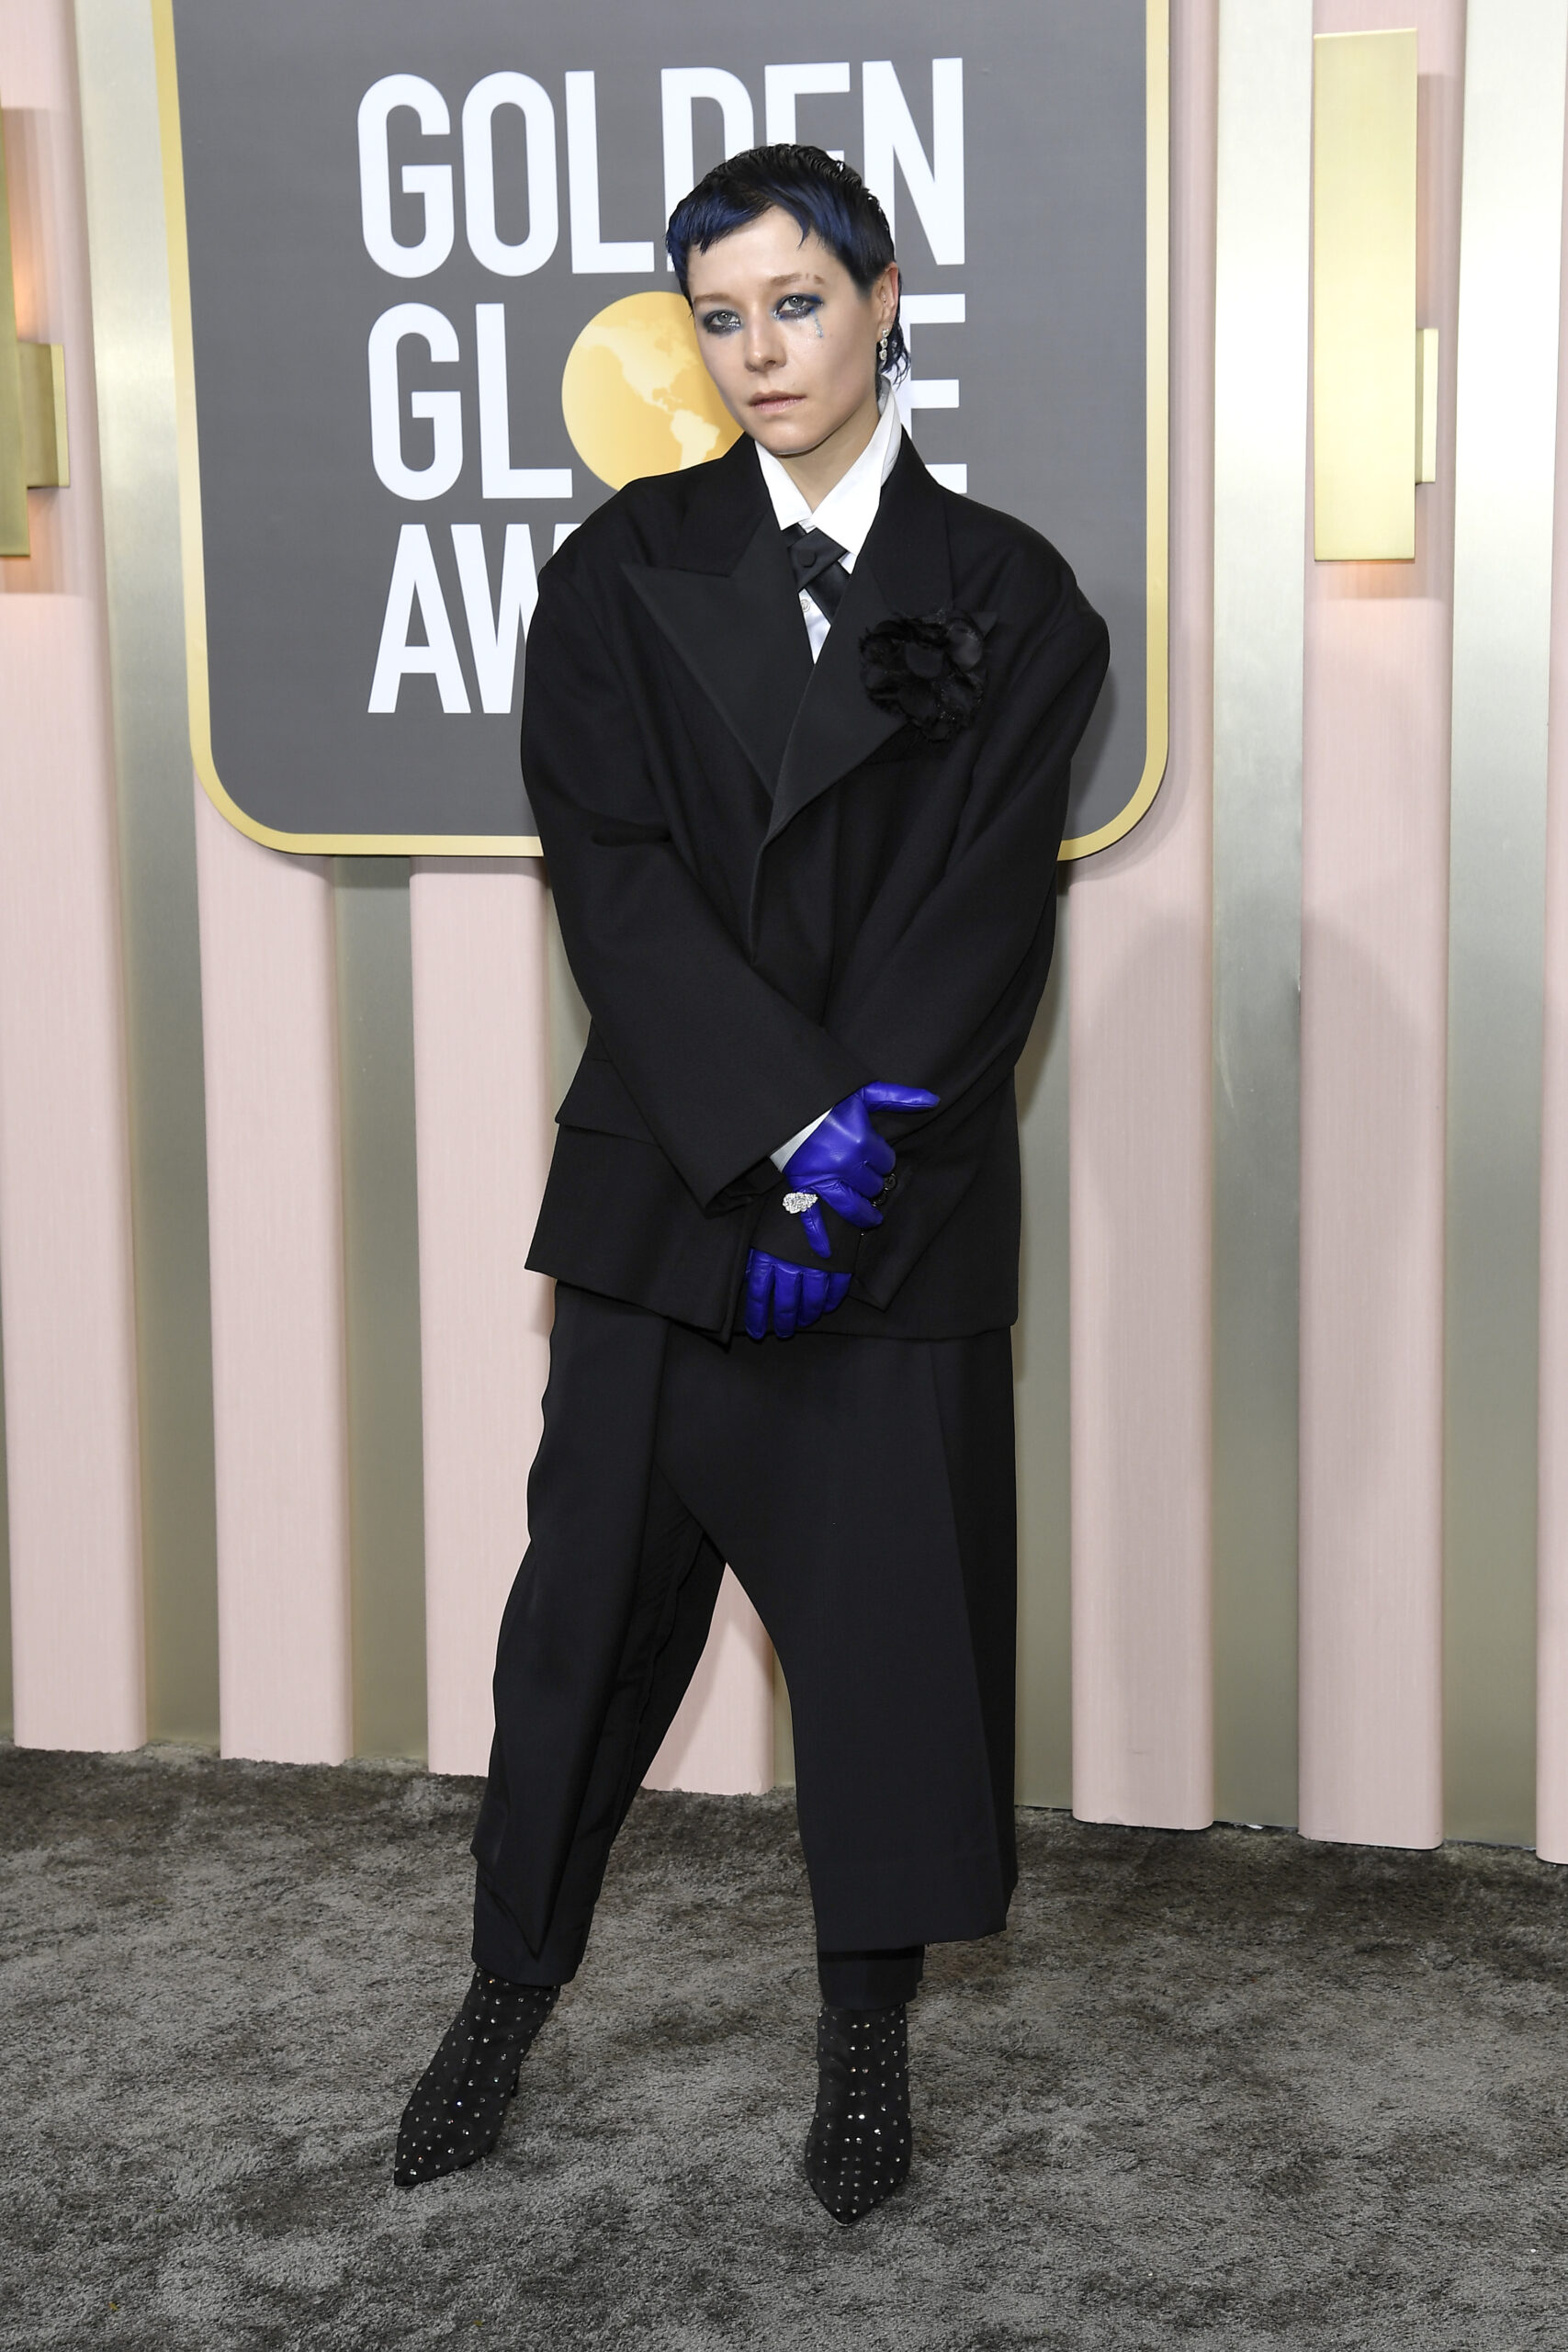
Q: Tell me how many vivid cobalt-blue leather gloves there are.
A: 2